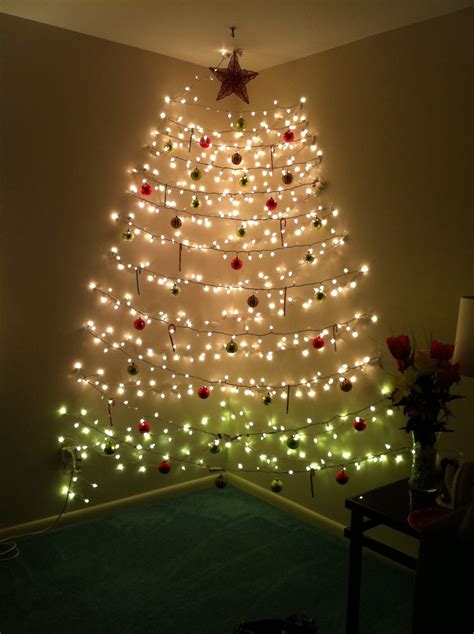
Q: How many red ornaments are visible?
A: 12